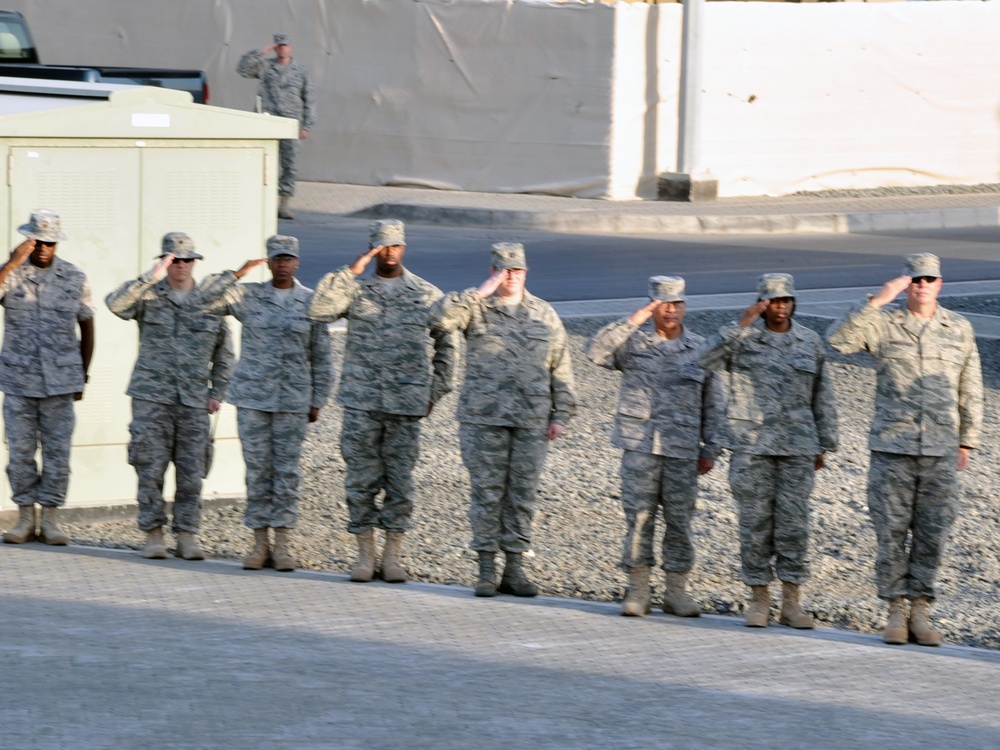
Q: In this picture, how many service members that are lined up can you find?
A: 8